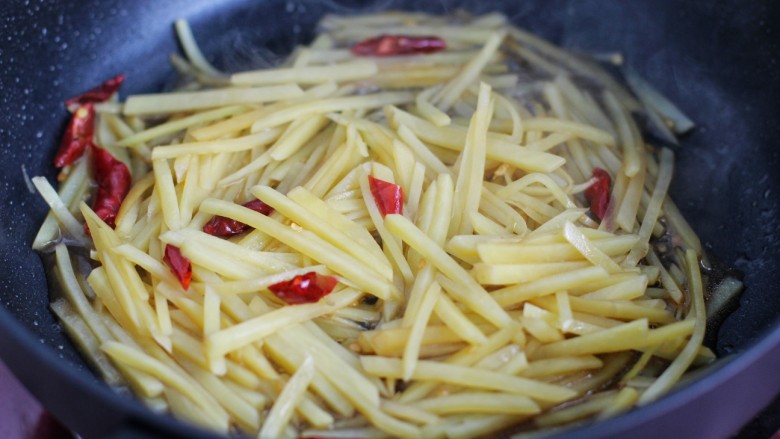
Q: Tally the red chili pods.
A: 9